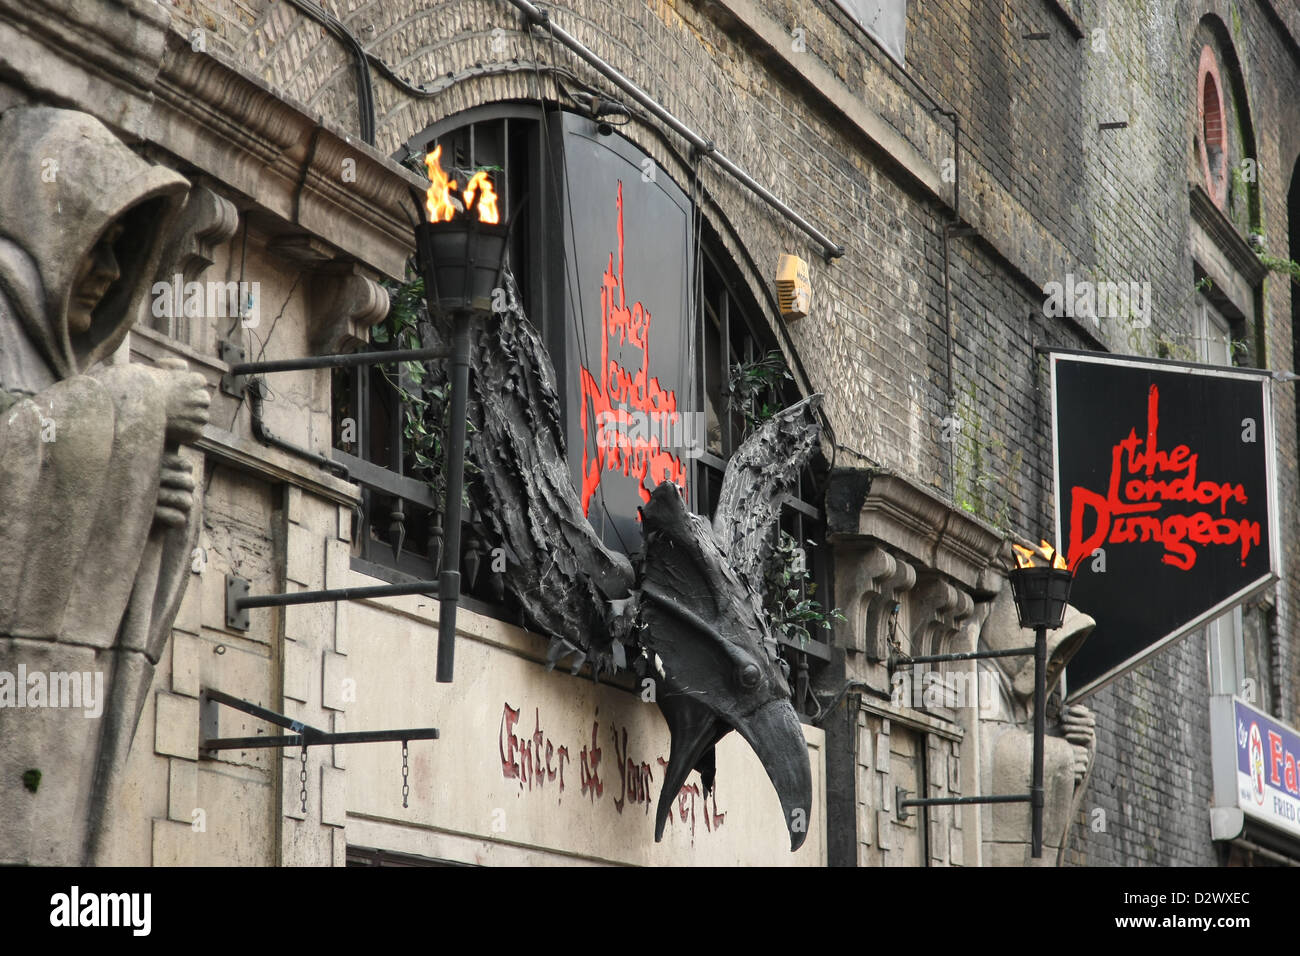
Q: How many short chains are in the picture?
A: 2